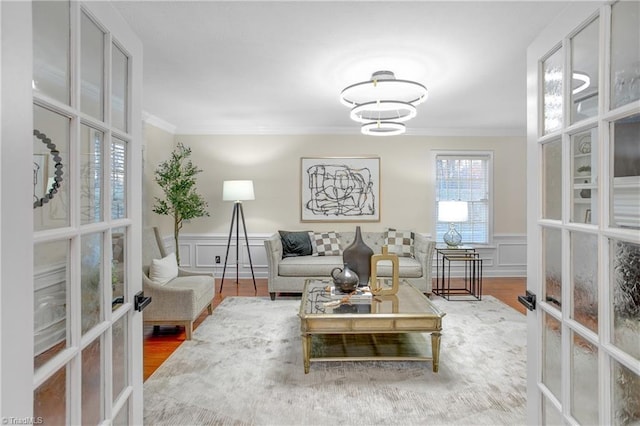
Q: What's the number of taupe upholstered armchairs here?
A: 1